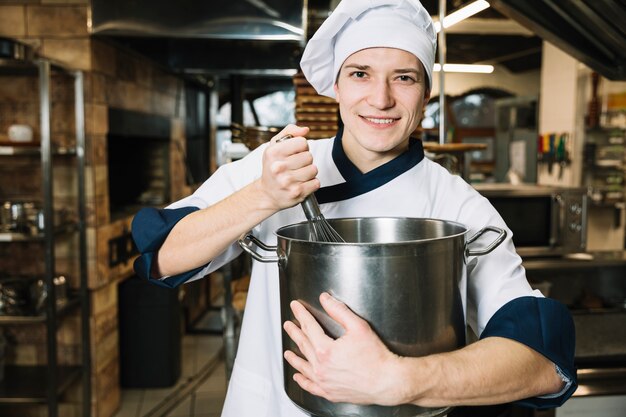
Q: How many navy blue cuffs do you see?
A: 2